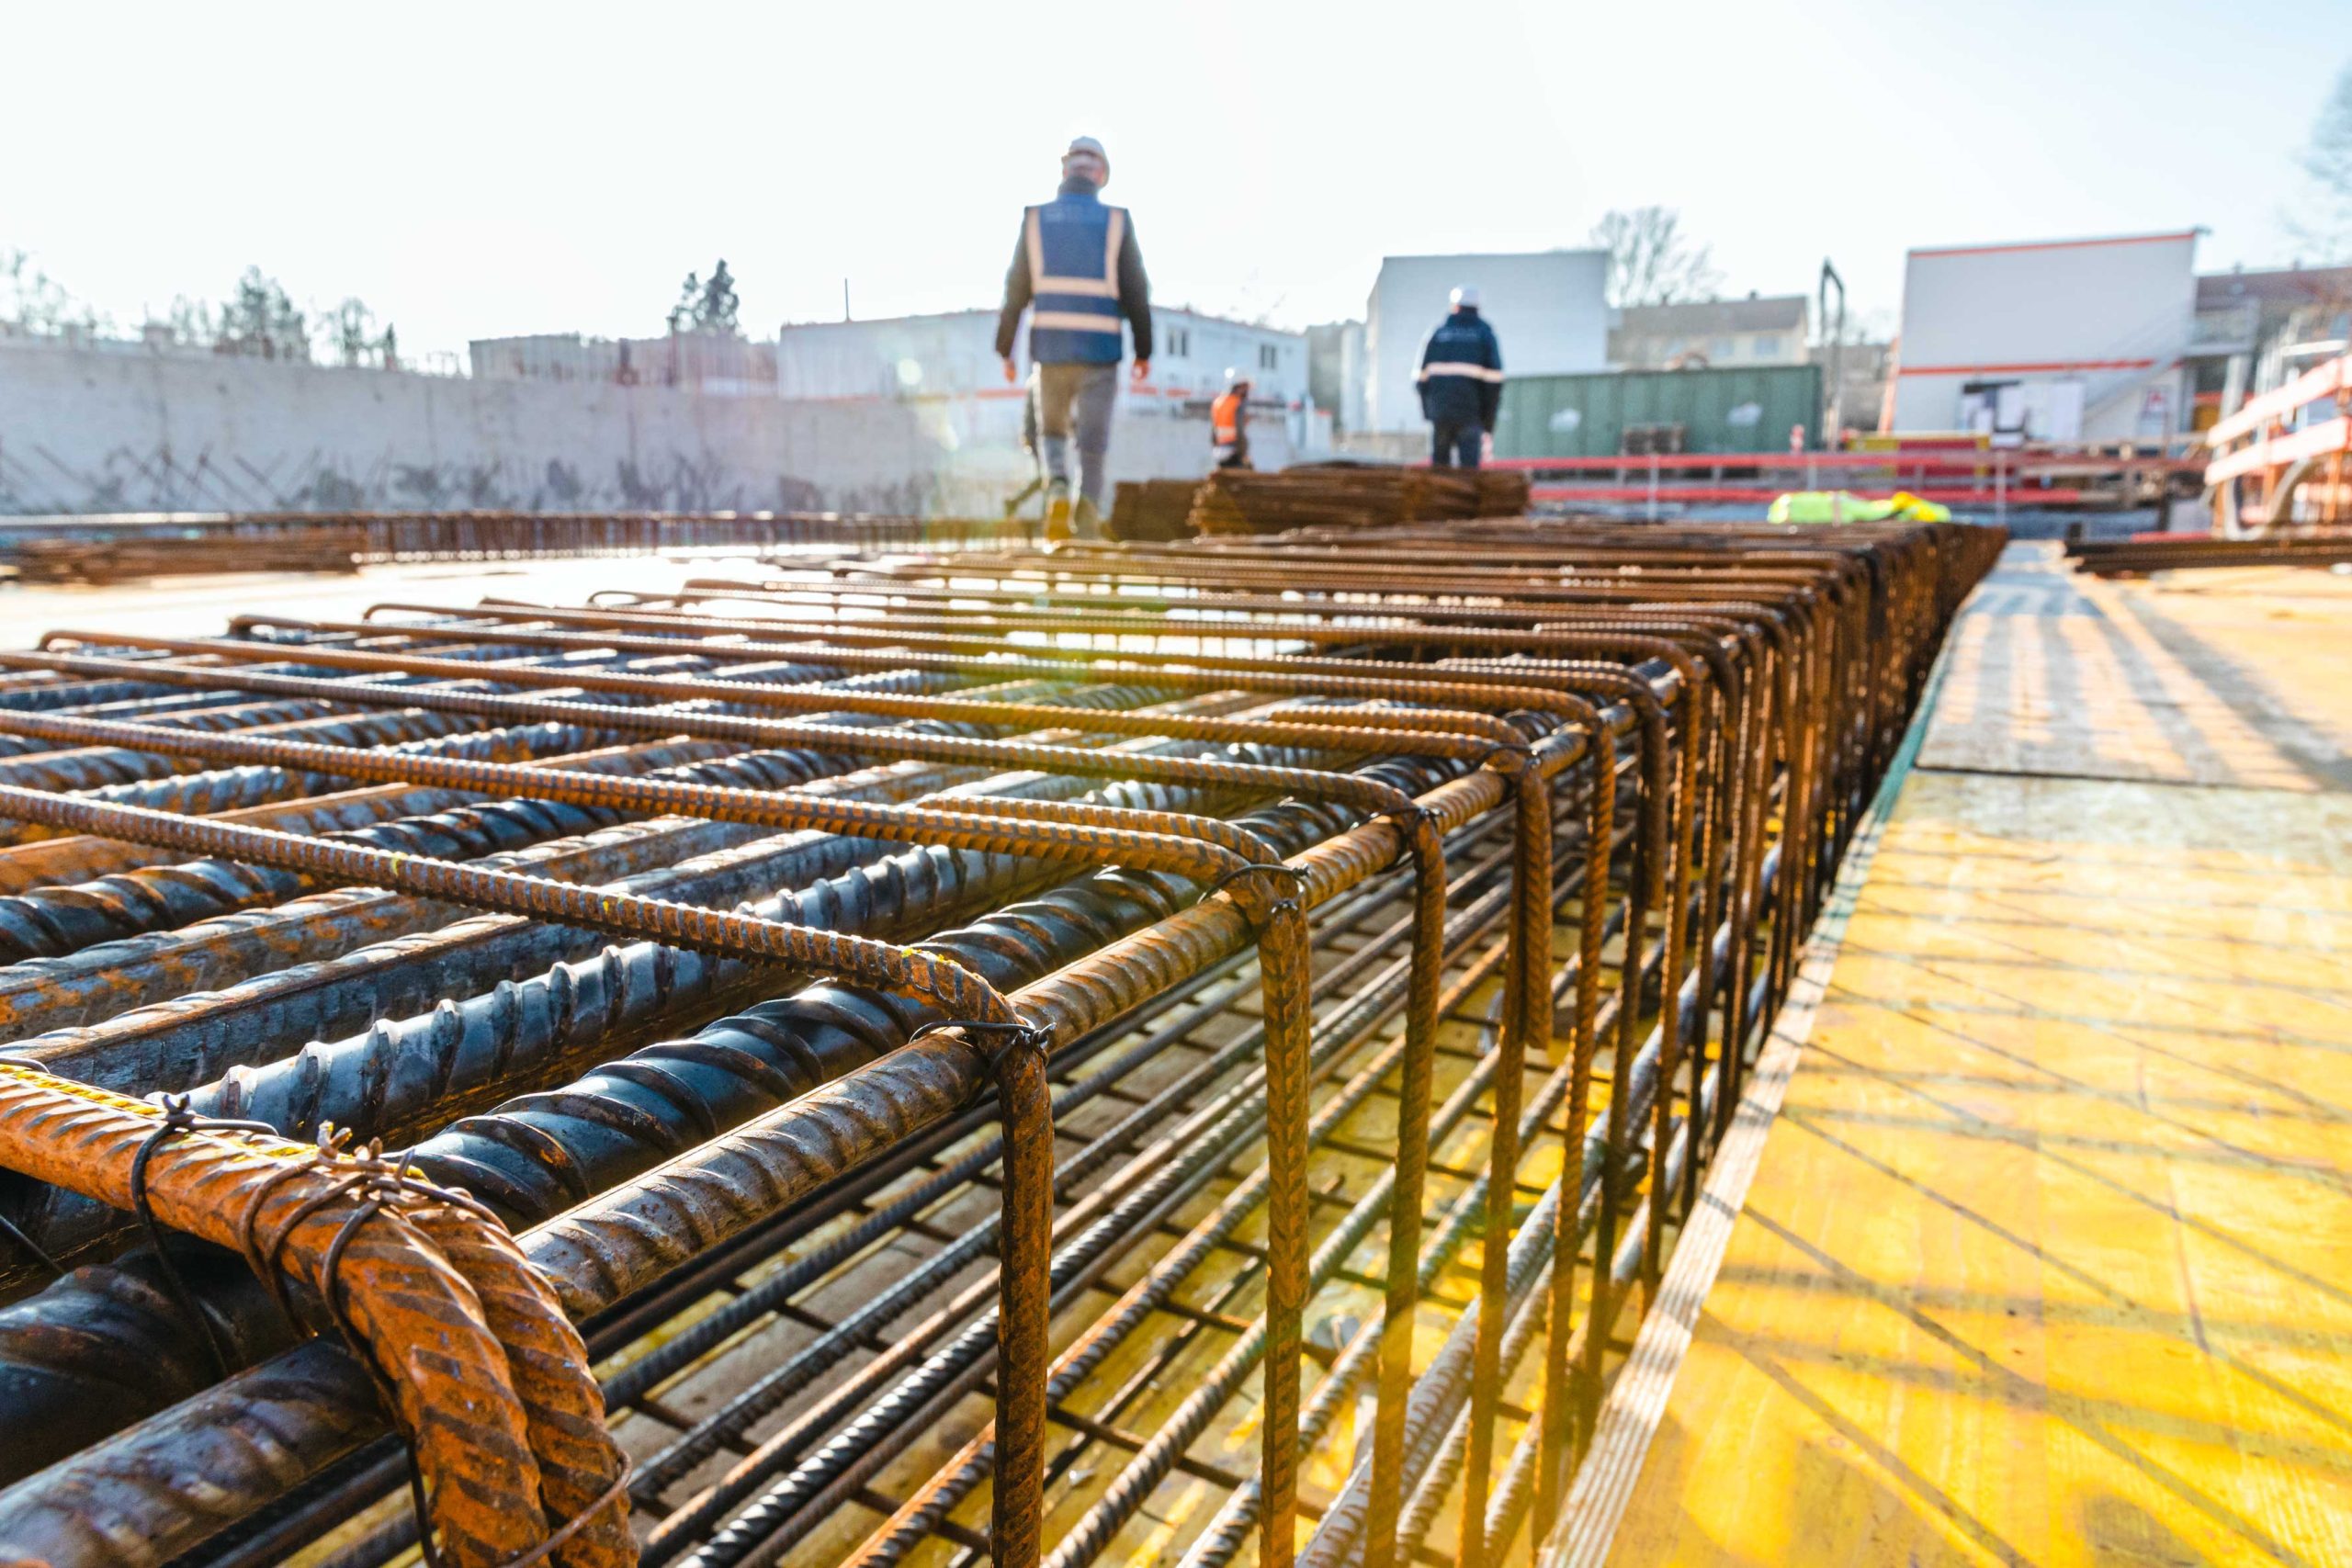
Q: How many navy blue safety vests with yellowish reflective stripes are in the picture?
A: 1